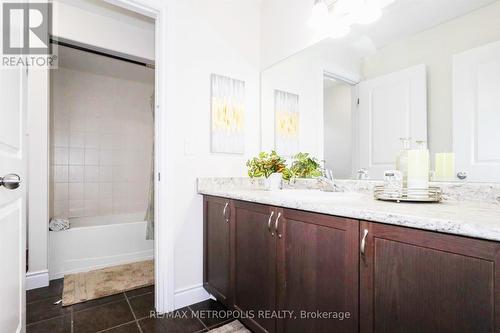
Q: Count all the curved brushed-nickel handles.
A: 4